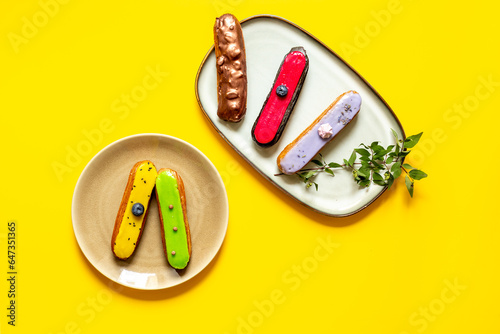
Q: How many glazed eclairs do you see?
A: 5